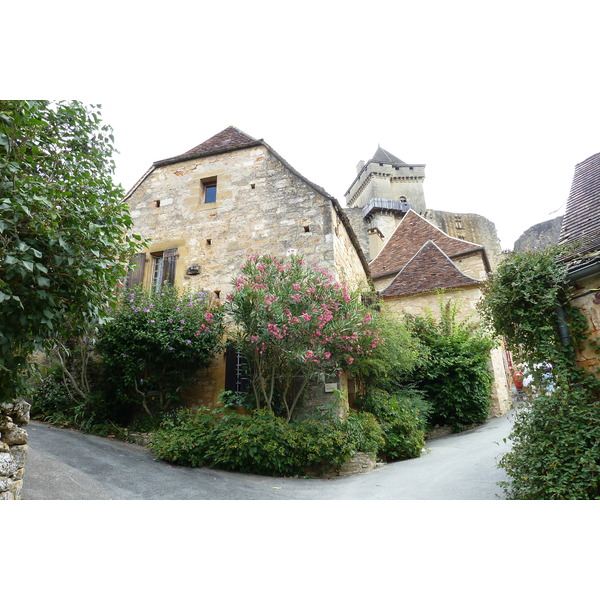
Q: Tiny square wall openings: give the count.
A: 5